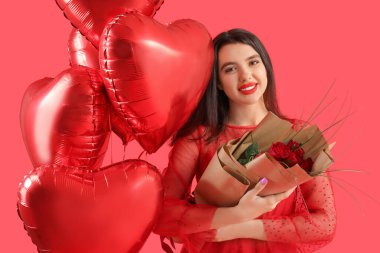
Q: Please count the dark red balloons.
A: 5